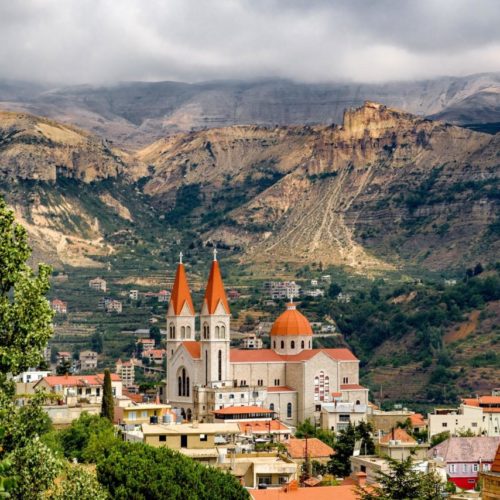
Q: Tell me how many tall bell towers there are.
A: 2